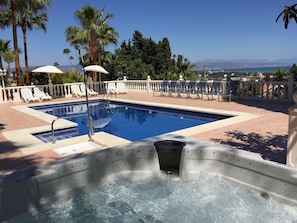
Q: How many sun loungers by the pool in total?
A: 13